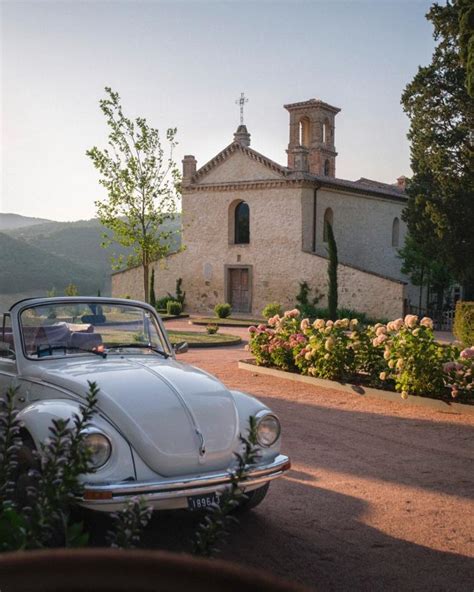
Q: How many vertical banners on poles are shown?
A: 0